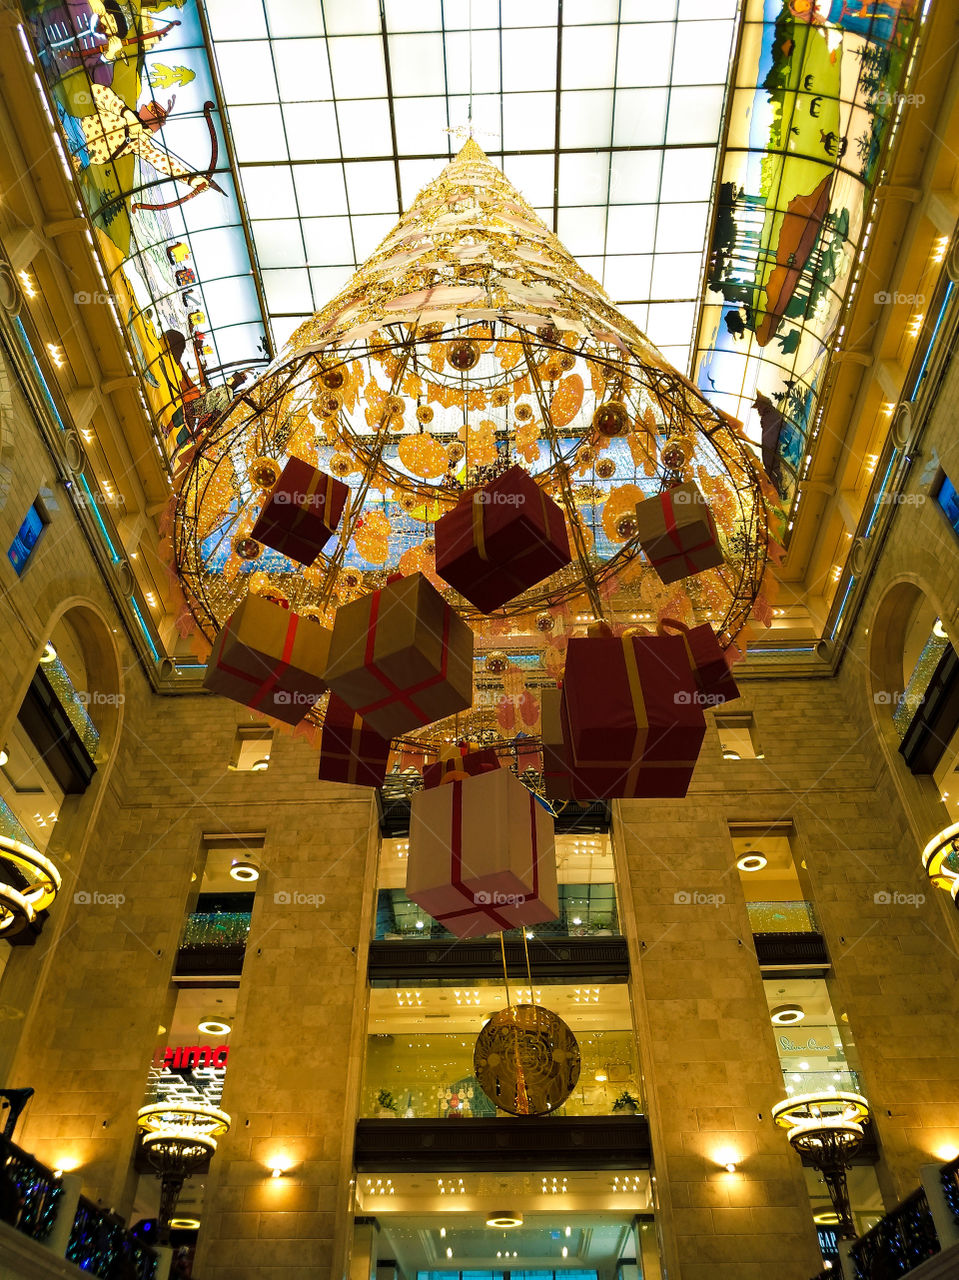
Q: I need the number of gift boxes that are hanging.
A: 11